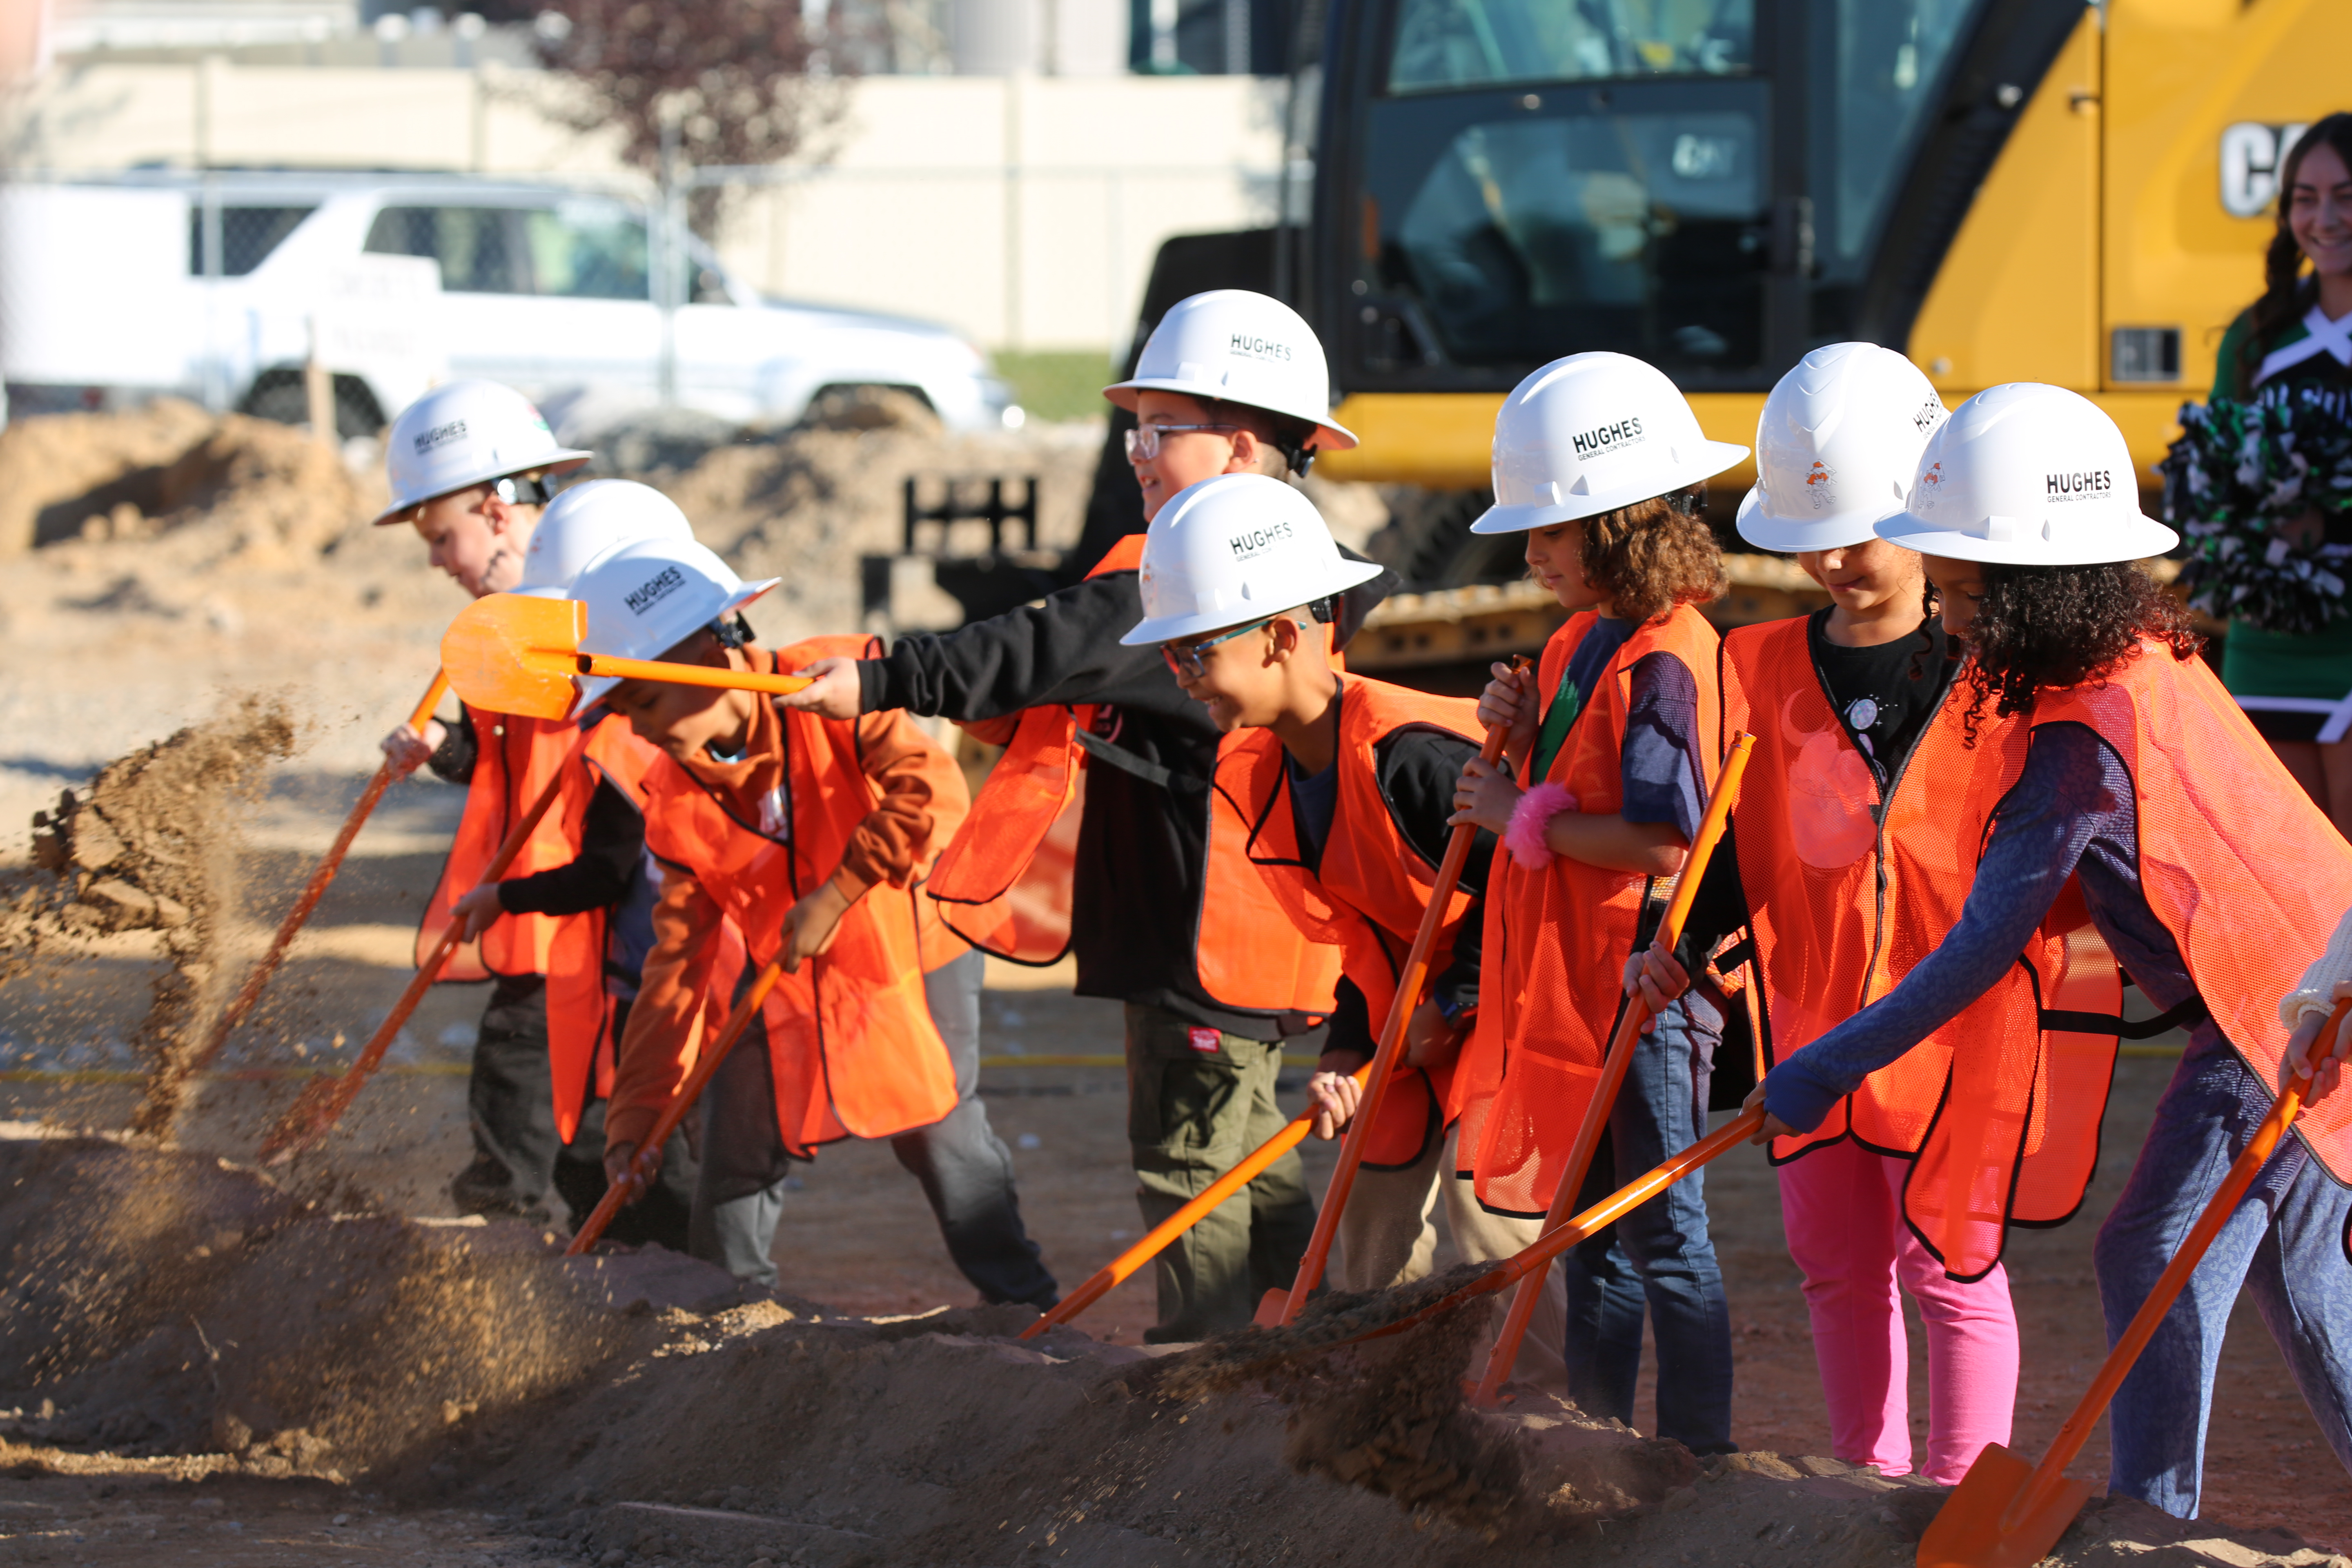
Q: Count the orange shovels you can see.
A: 9